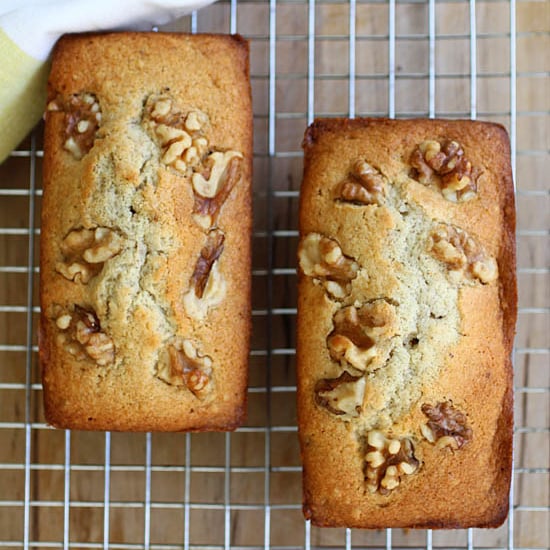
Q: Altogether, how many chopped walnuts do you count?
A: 15